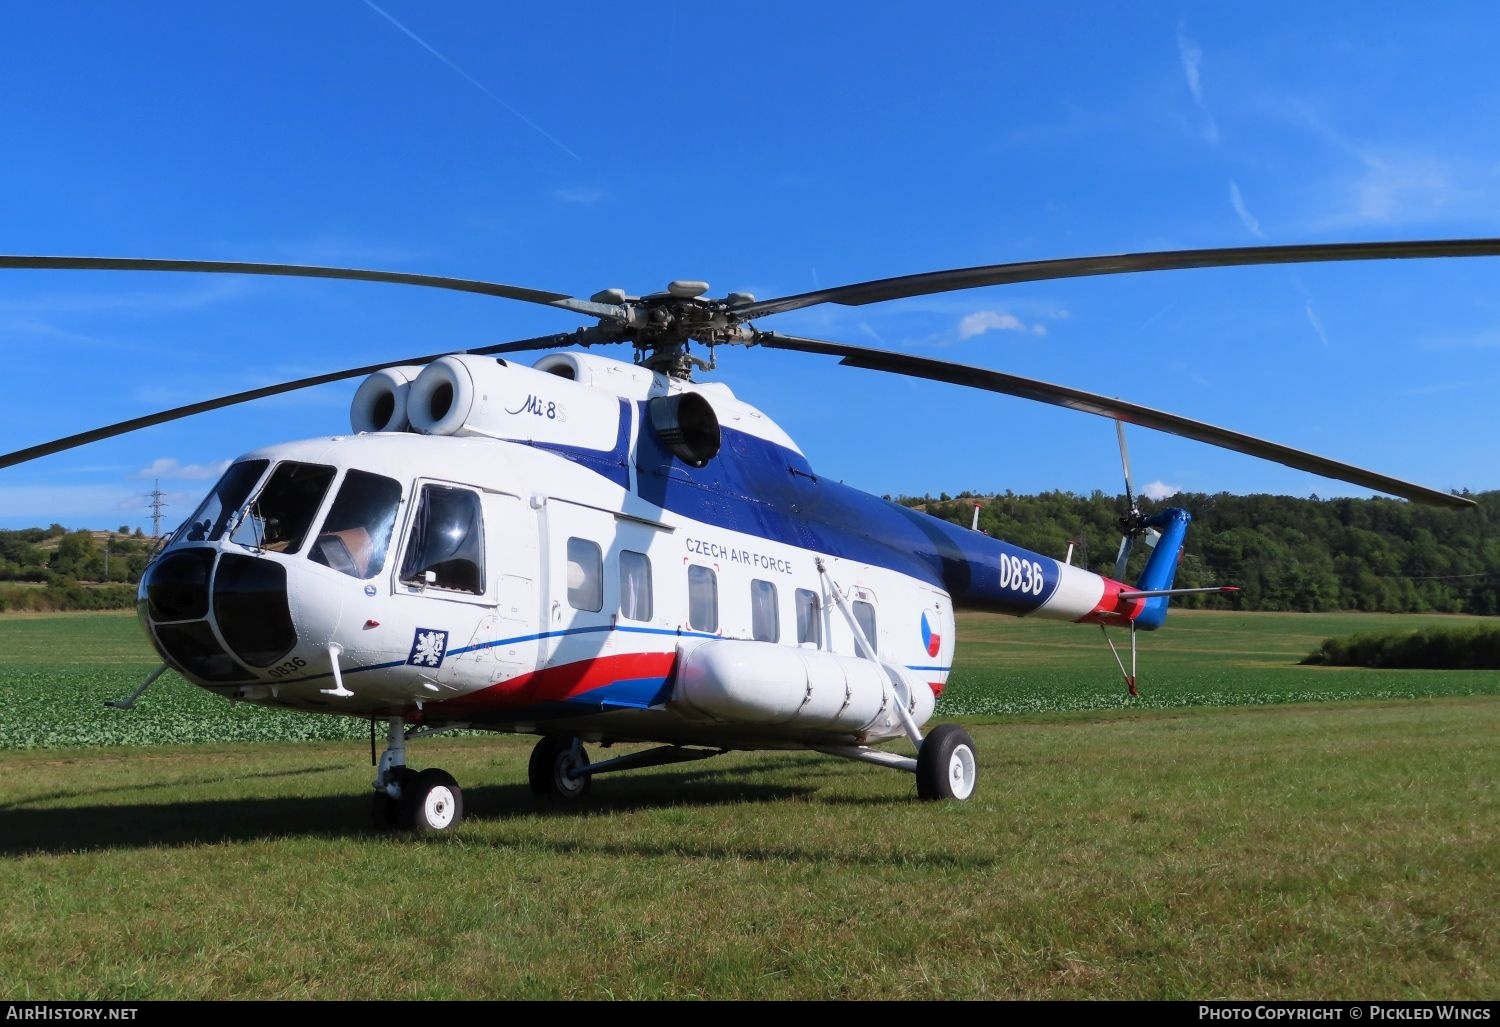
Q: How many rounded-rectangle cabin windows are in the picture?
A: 6